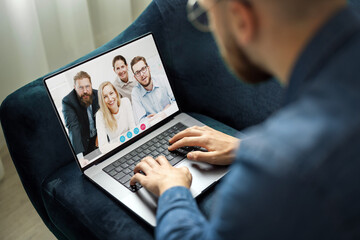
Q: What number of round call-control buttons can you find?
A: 4